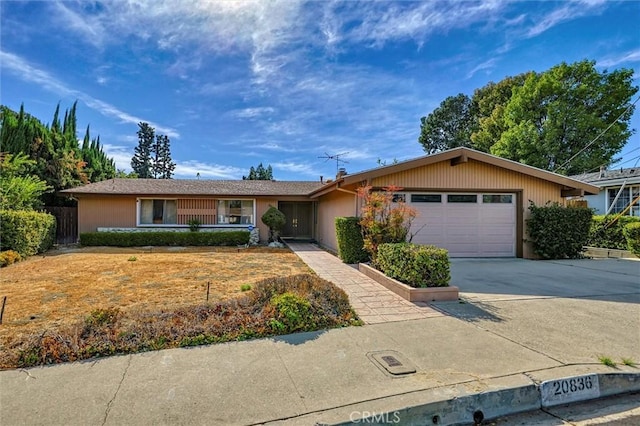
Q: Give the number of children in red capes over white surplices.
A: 0